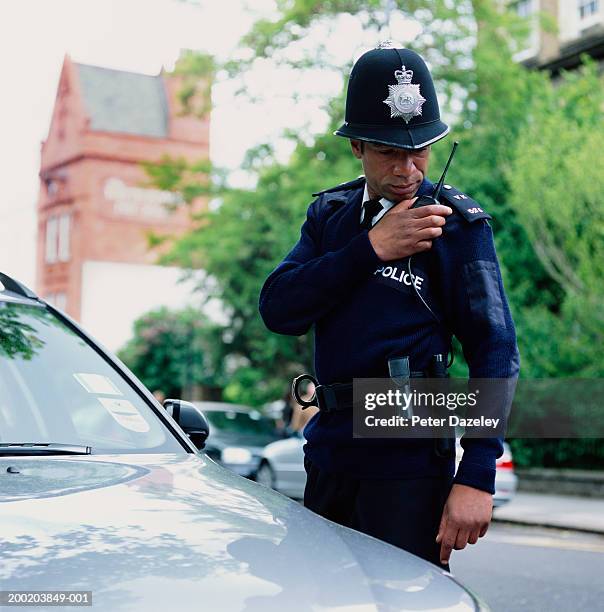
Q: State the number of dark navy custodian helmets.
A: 1